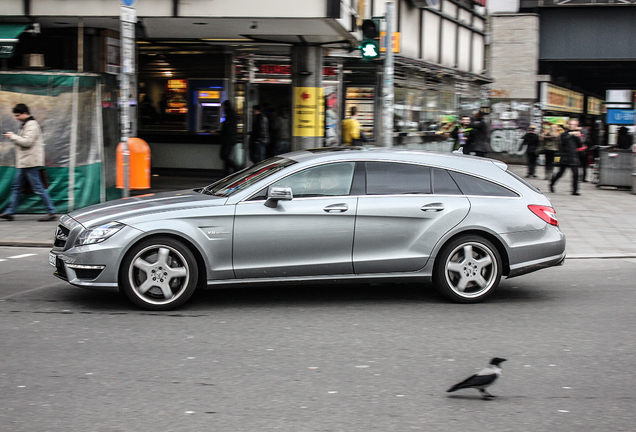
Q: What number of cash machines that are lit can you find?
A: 1